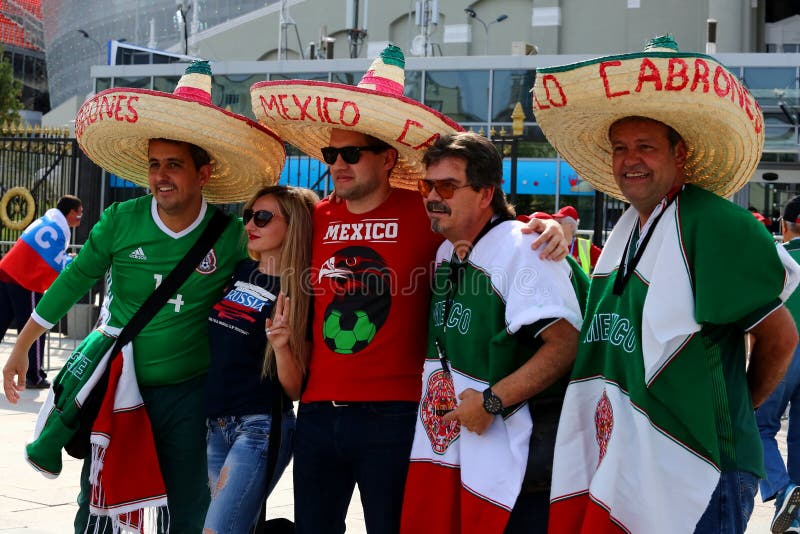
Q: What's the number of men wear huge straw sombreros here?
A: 3